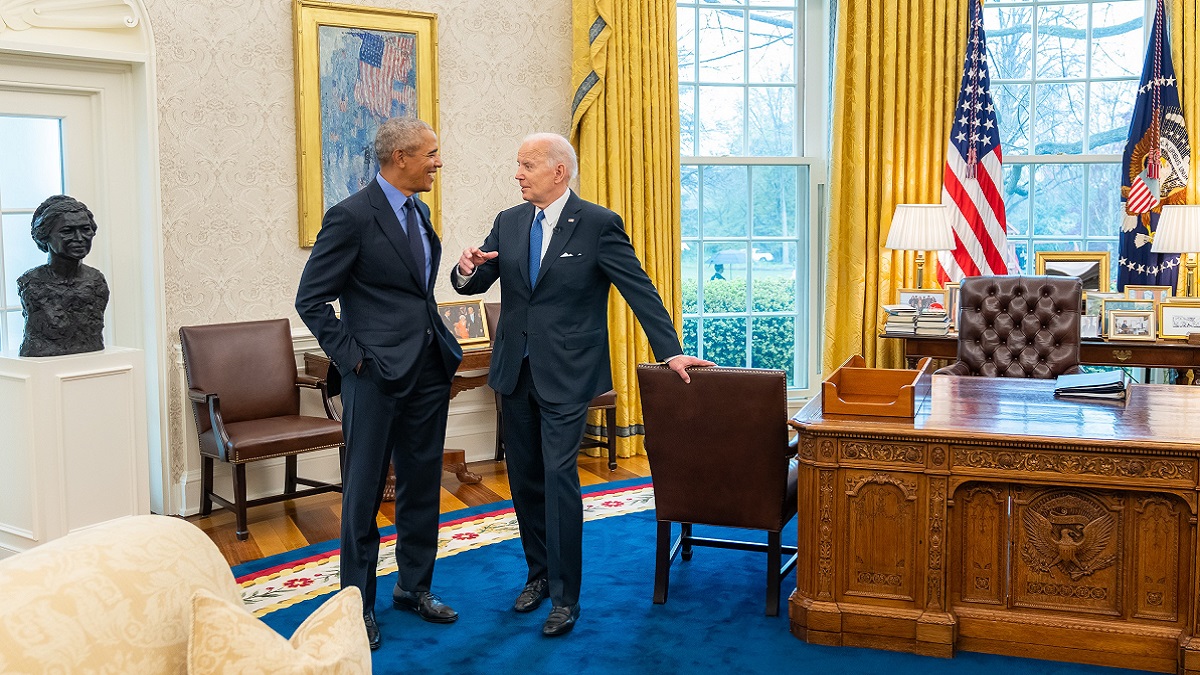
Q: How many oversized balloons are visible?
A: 0